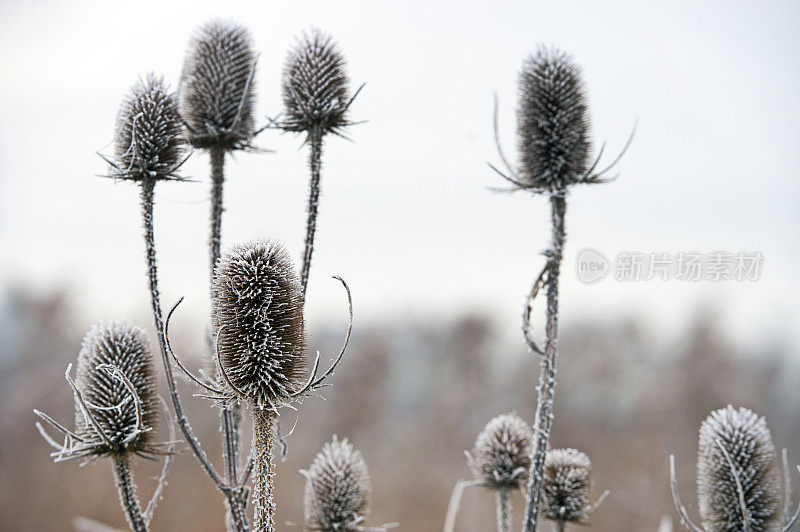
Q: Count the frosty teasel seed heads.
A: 10